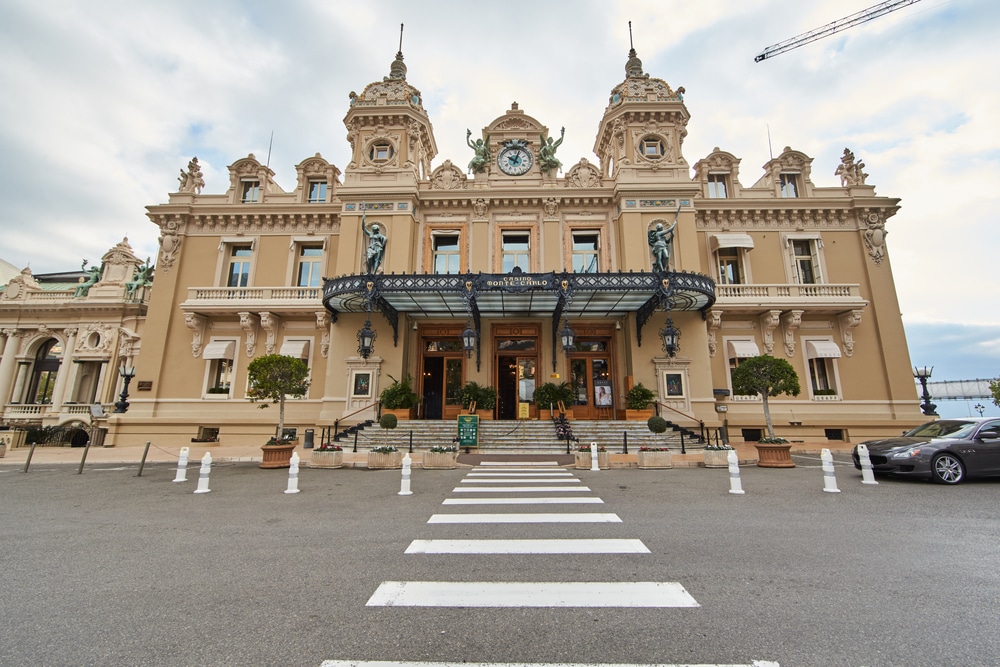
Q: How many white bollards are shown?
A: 8